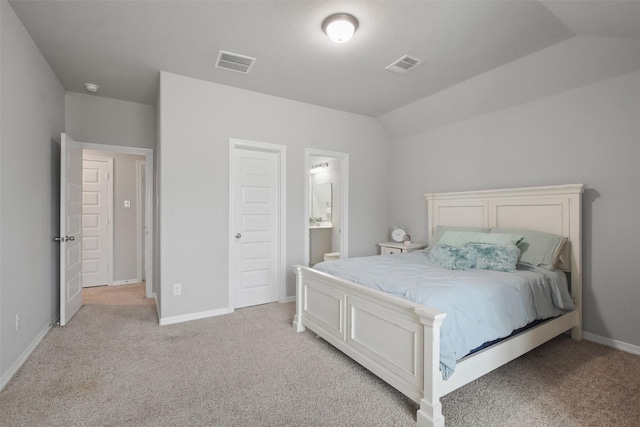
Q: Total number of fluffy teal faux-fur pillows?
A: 2